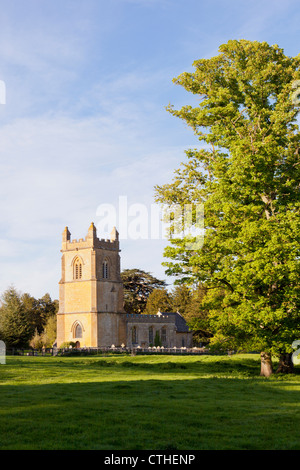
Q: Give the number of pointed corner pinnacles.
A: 3